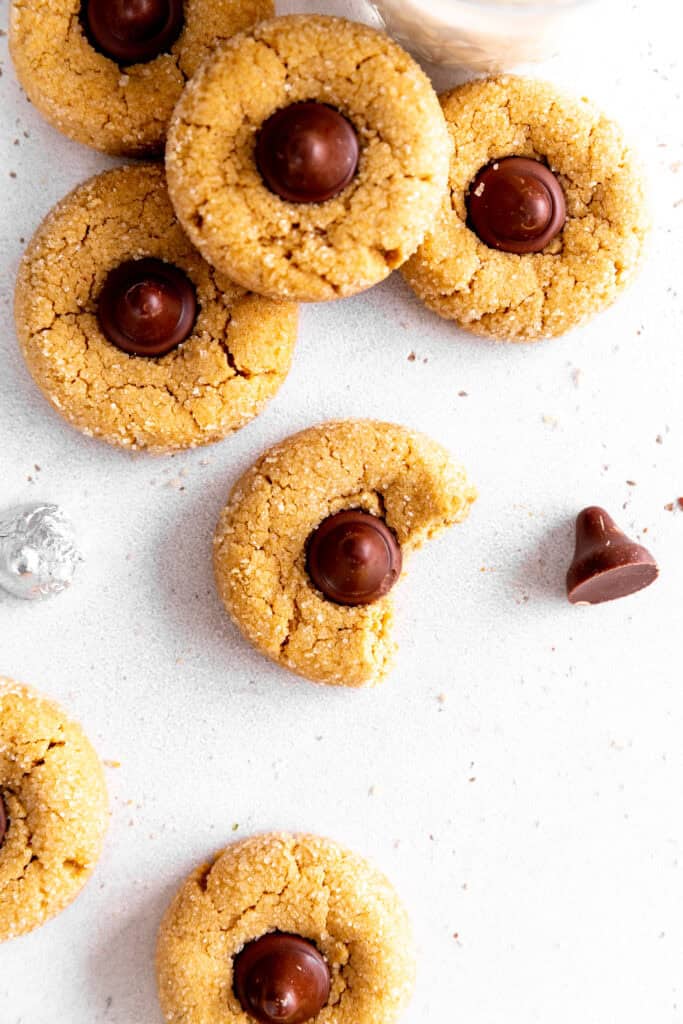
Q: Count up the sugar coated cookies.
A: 7